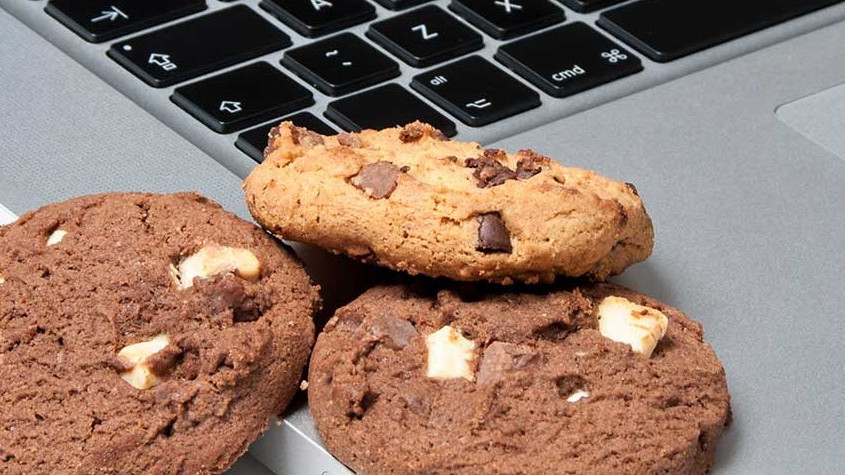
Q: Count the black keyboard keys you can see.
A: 14